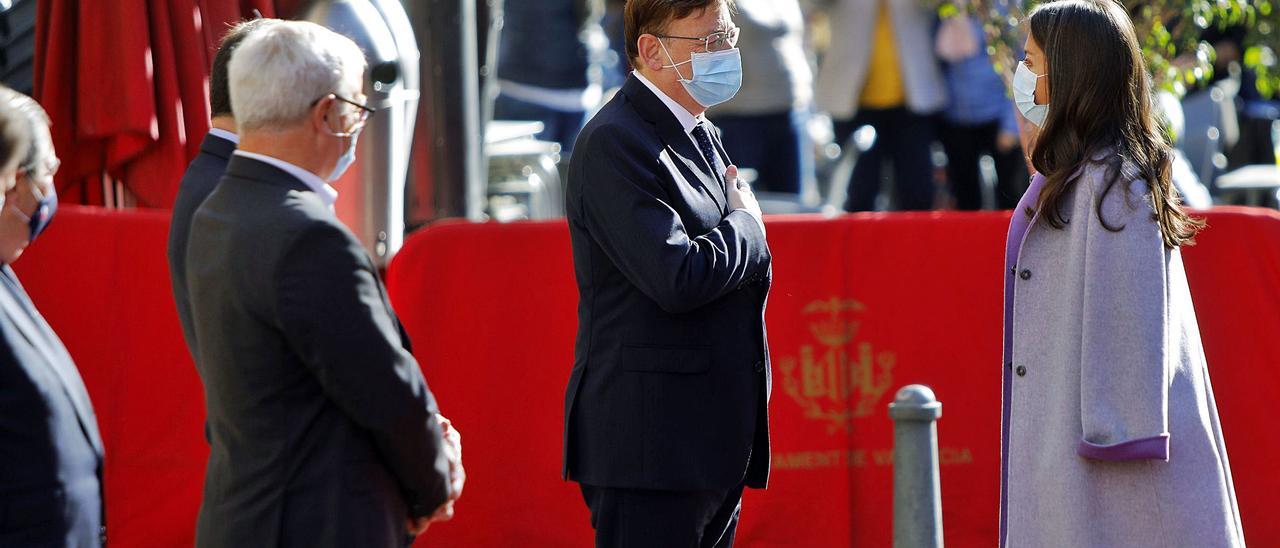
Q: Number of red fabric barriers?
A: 2